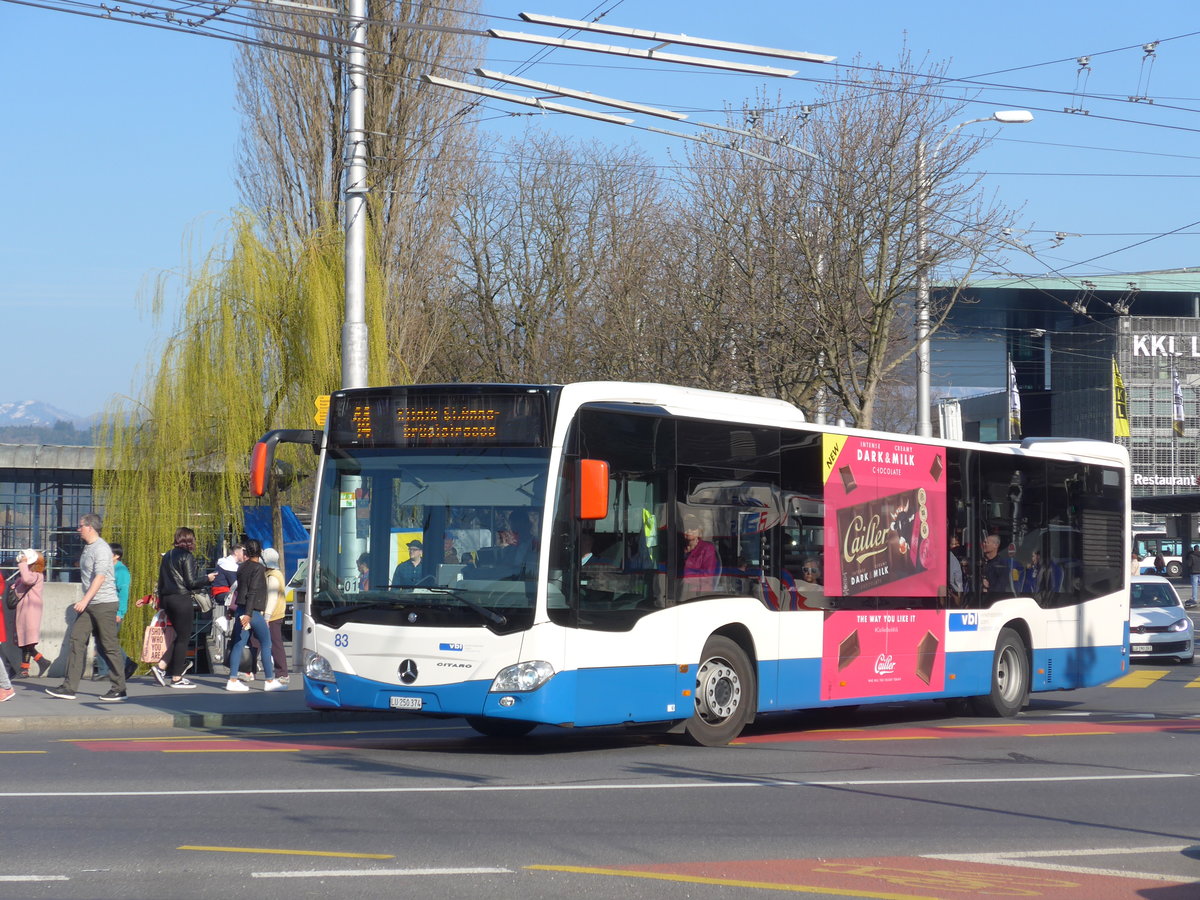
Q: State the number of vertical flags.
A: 3